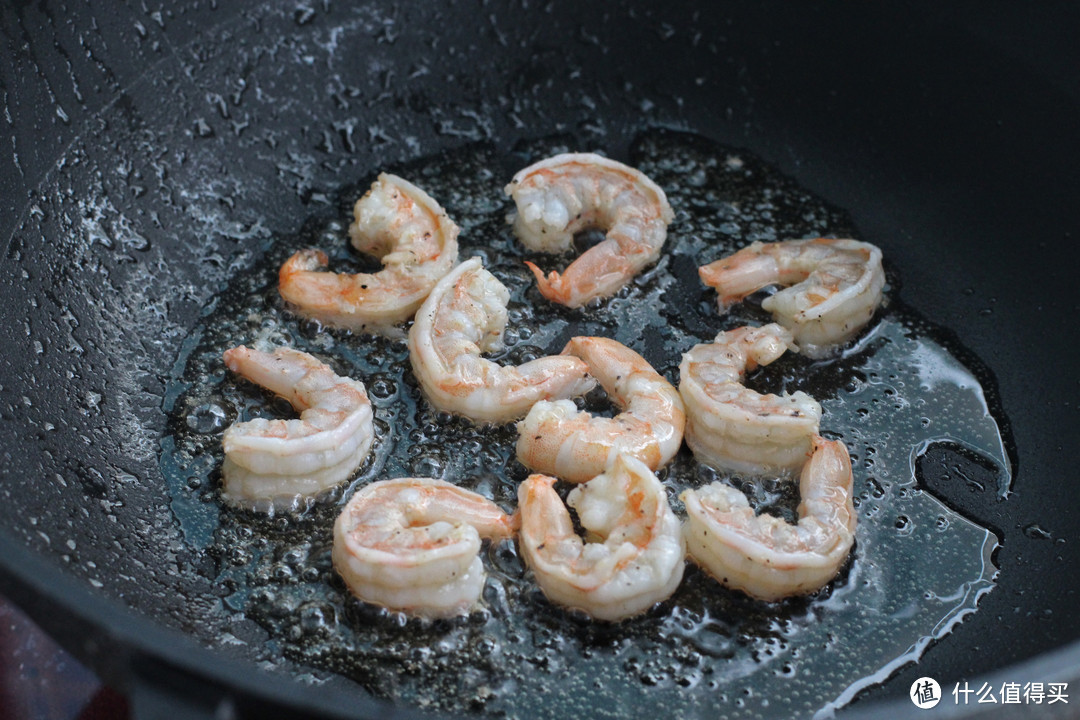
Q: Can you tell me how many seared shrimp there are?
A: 10